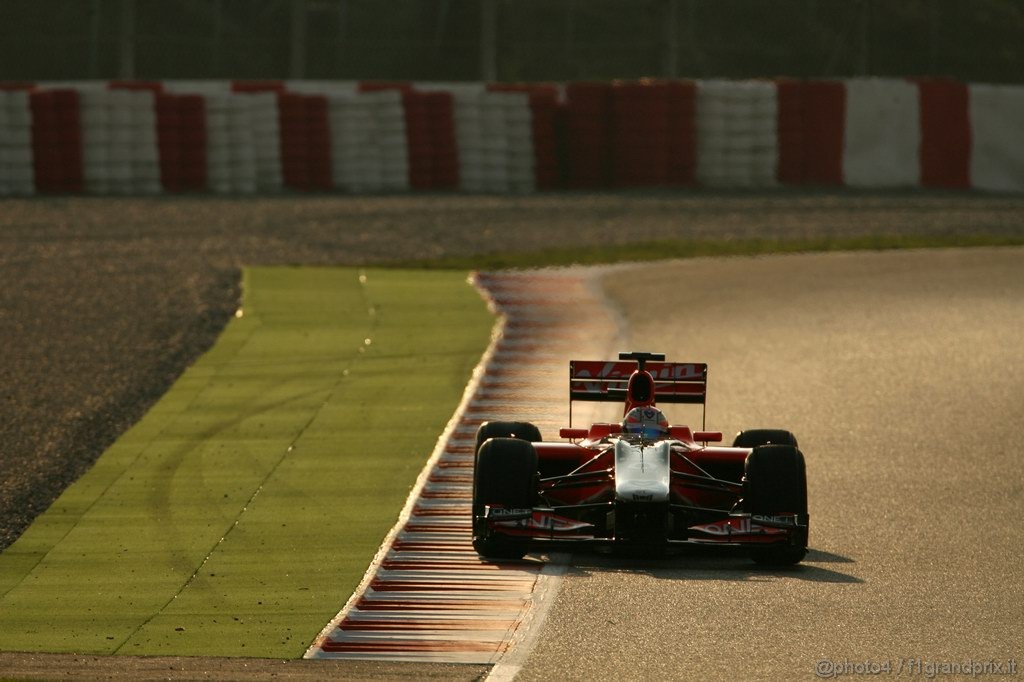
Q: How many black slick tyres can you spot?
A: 4